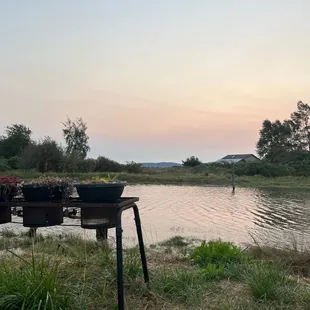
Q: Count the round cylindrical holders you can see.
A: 3